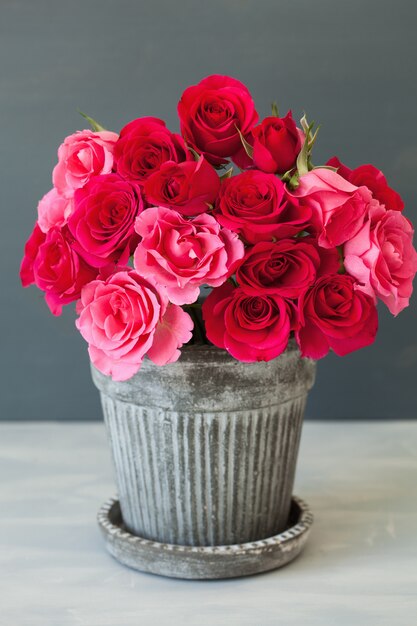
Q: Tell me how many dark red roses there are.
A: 11